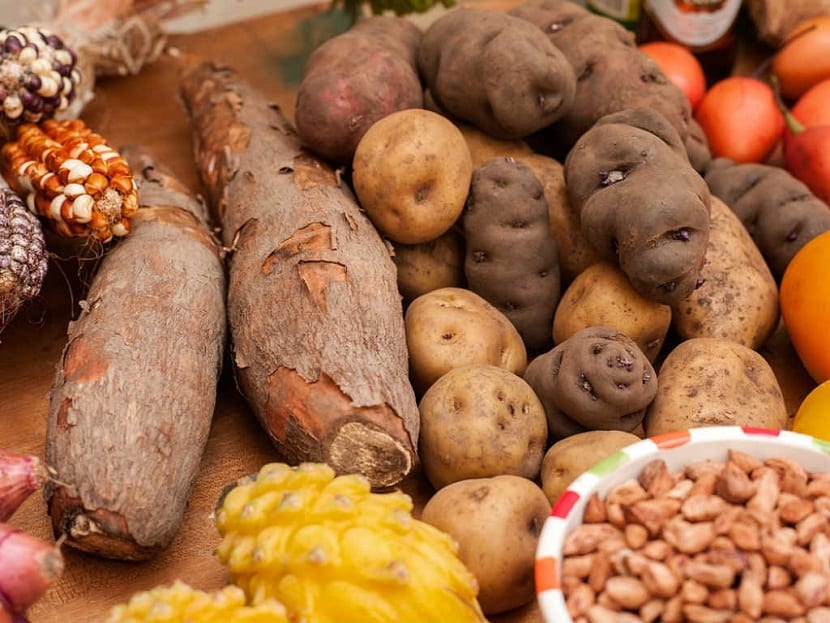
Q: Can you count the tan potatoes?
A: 11